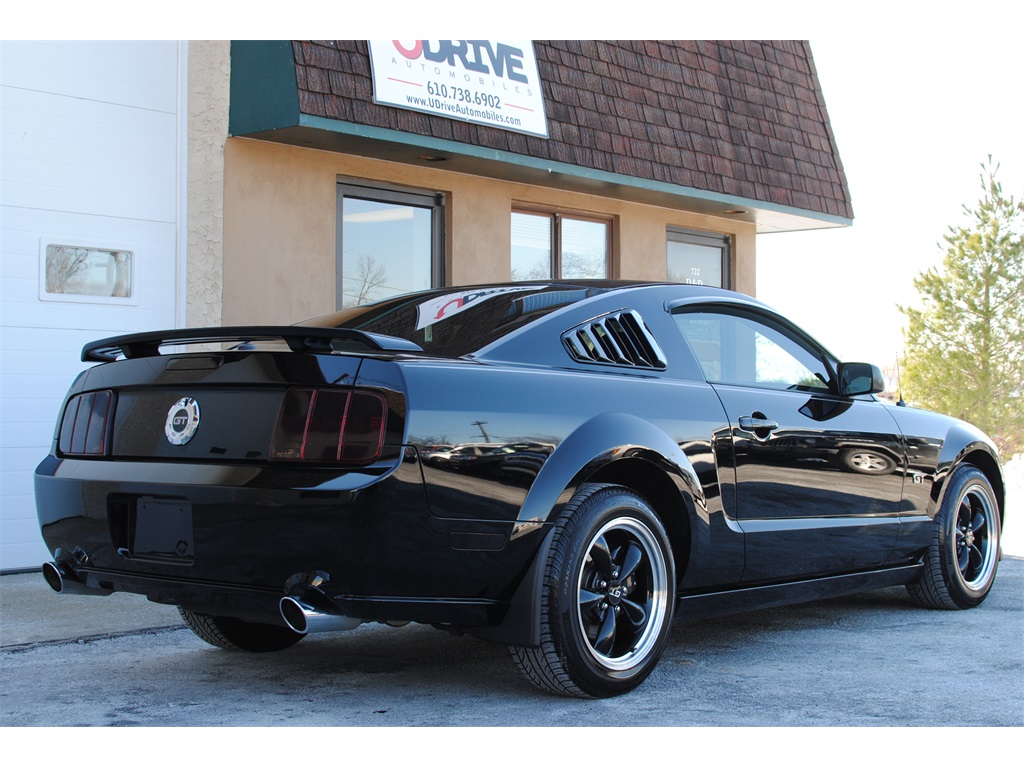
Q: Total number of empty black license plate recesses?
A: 1